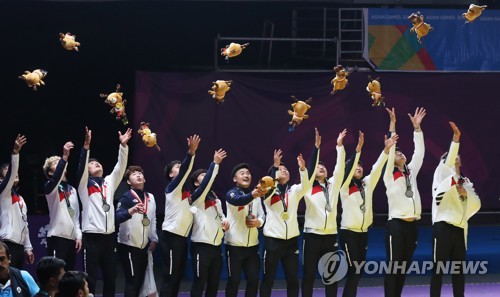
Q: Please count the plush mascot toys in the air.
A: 11